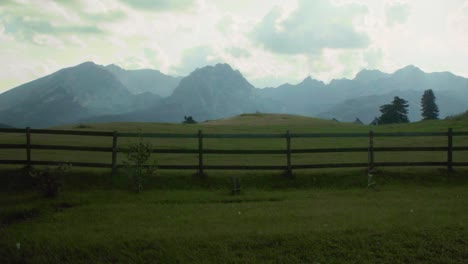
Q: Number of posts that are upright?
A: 6